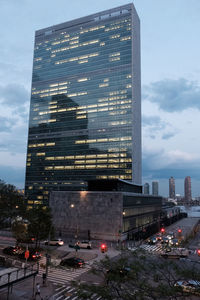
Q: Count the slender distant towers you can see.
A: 4